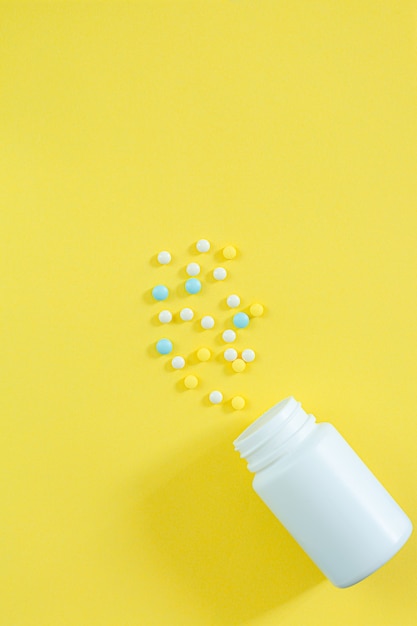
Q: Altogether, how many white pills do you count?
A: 13